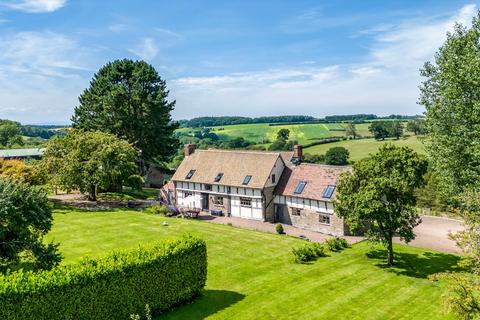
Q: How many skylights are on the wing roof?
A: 2